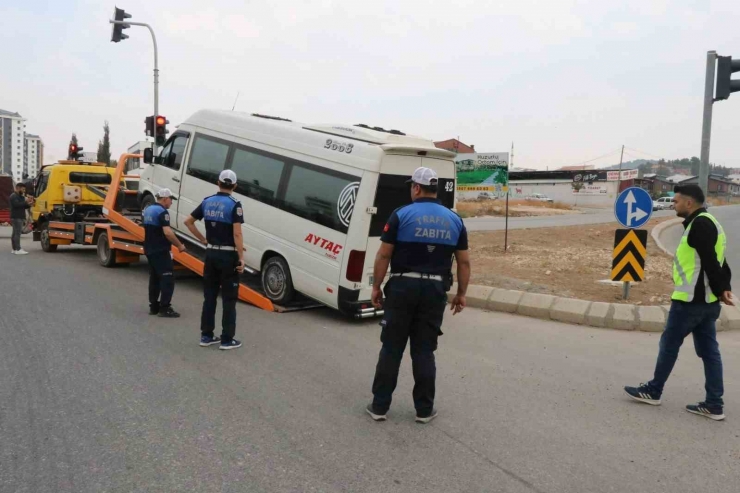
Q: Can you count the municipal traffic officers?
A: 3